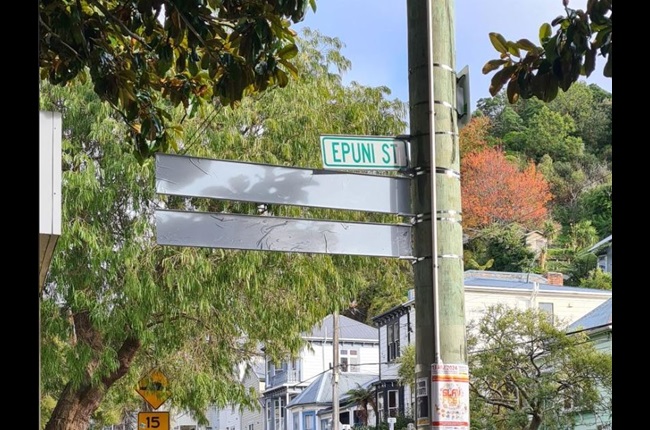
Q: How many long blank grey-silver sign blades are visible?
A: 2